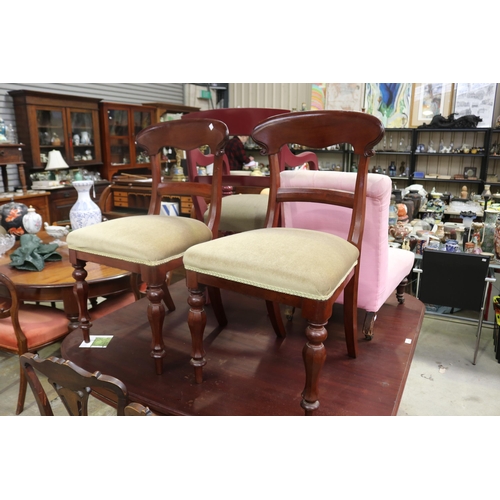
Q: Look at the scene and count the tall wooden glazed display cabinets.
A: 2